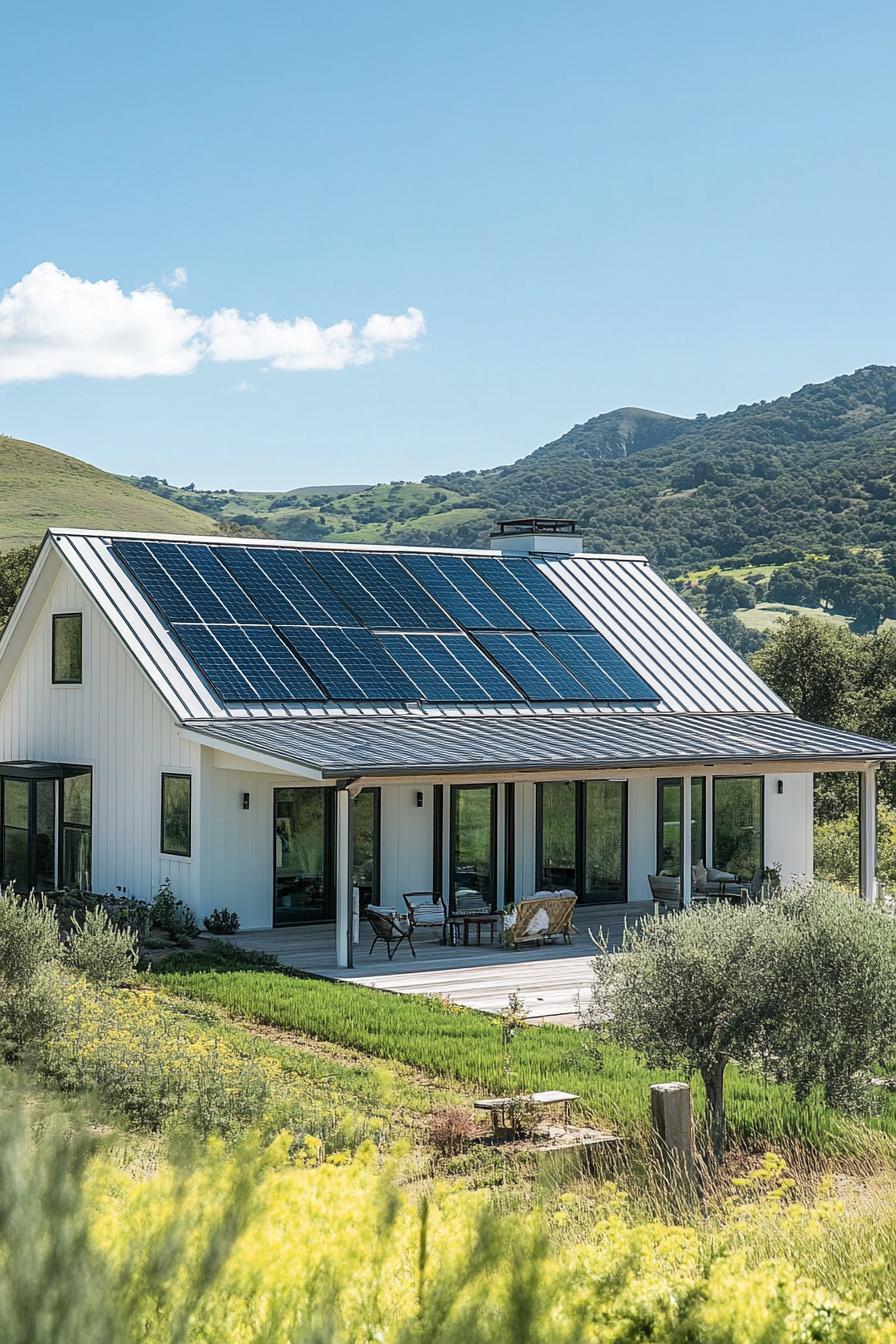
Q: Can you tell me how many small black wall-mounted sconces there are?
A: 3